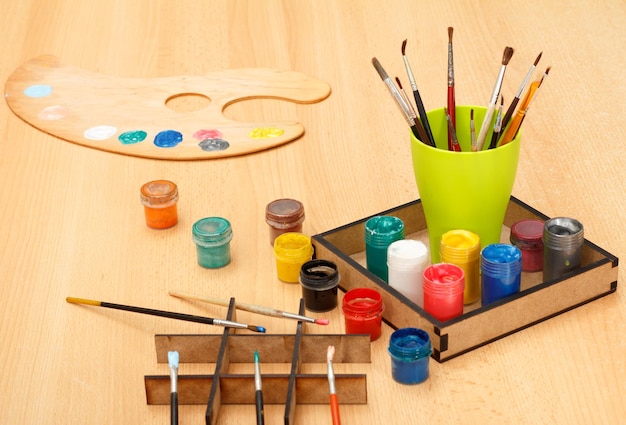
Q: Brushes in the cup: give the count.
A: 11